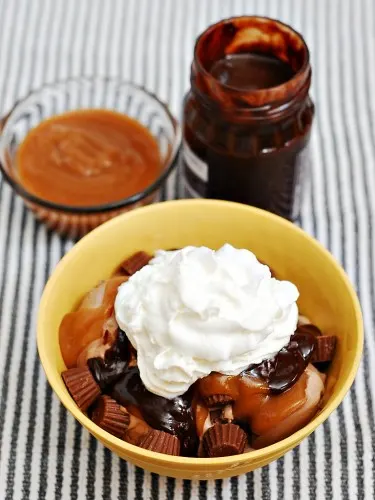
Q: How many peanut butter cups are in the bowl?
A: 7